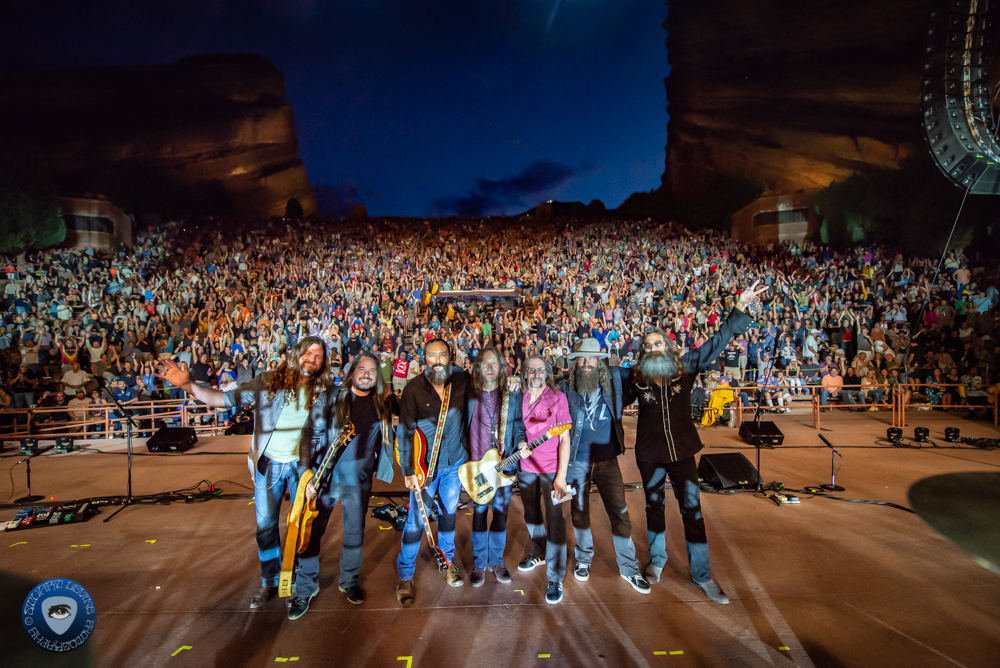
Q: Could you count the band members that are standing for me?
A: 7